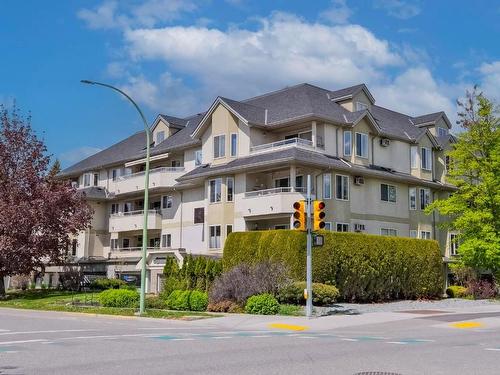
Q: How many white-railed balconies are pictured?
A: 5